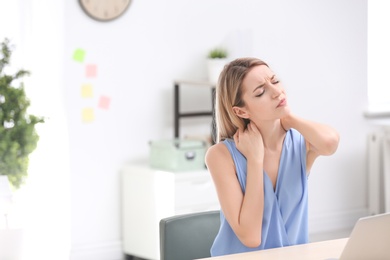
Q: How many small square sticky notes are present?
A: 5